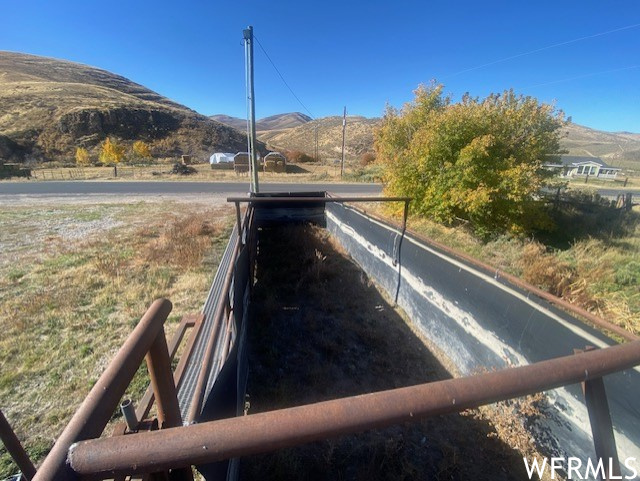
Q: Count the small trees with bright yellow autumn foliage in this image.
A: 3